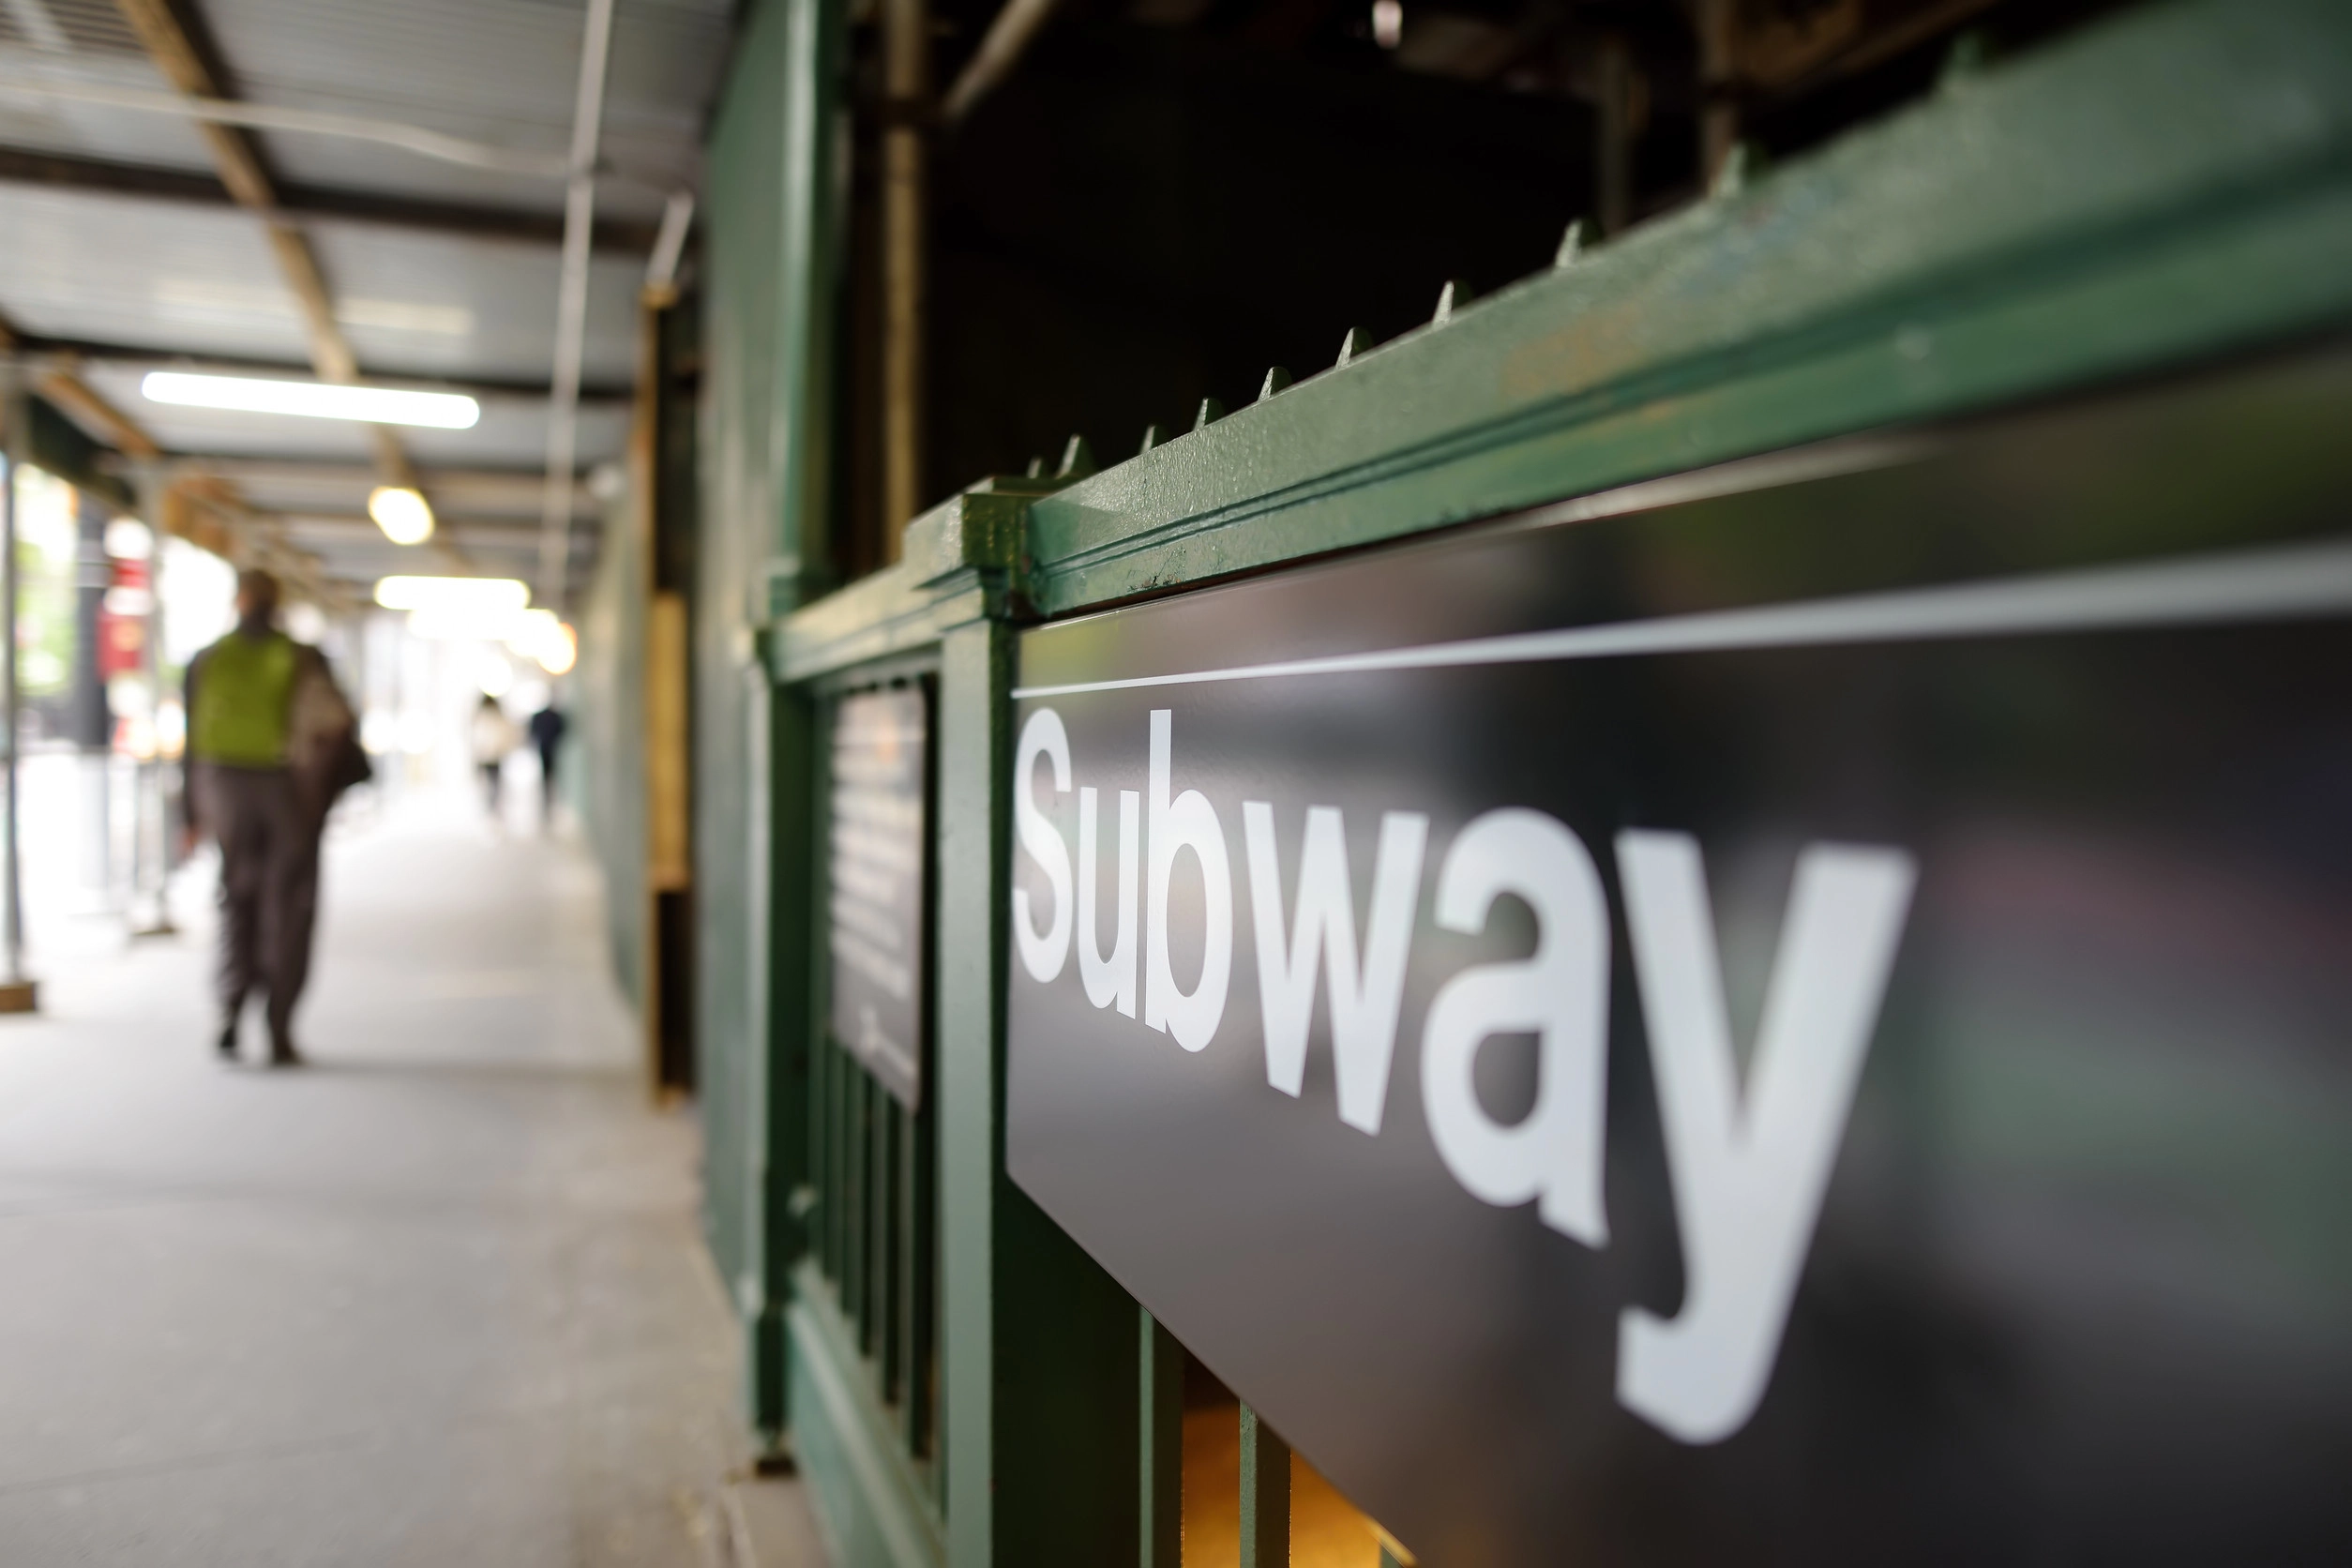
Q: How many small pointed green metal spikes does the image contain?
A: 10